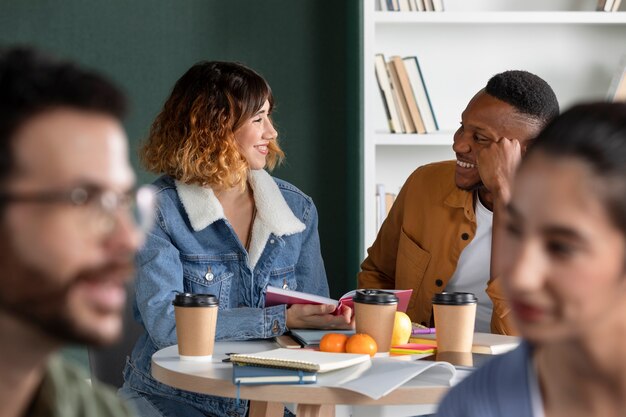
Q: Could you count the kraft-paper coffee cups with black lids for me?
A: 3